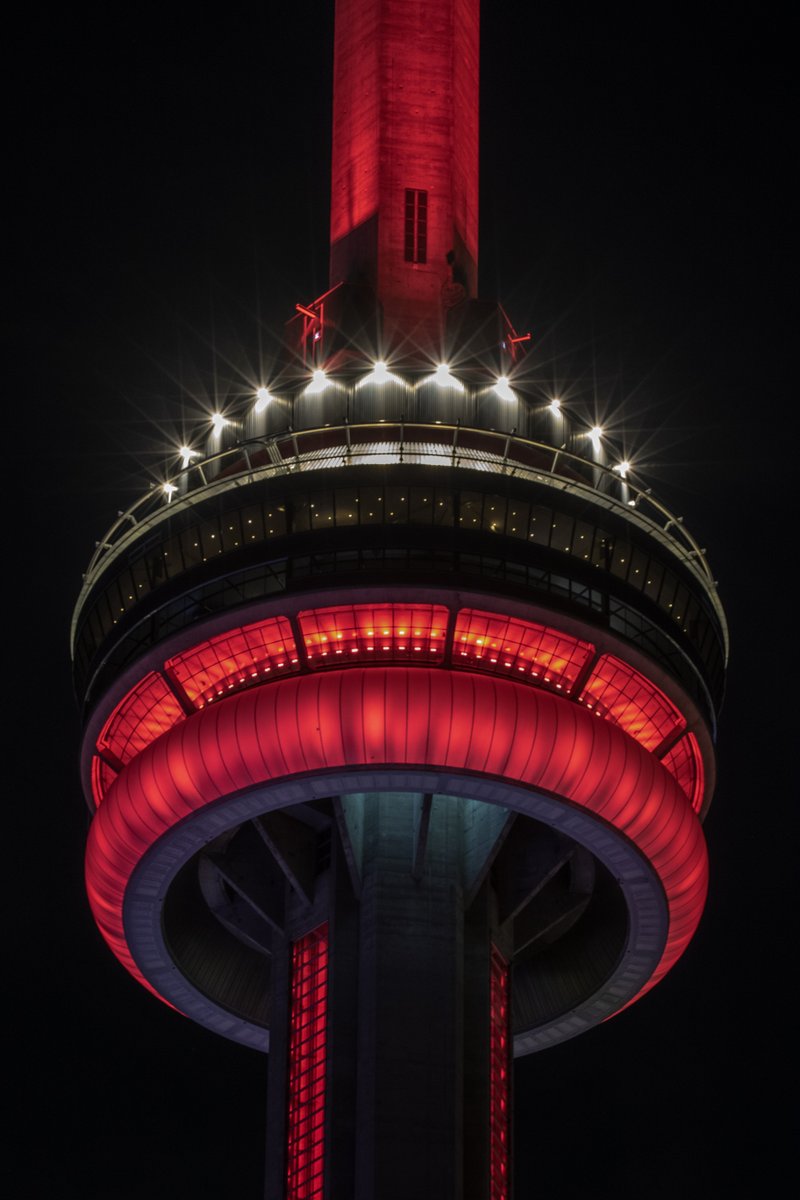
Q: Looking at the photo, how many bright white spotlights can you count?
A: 11